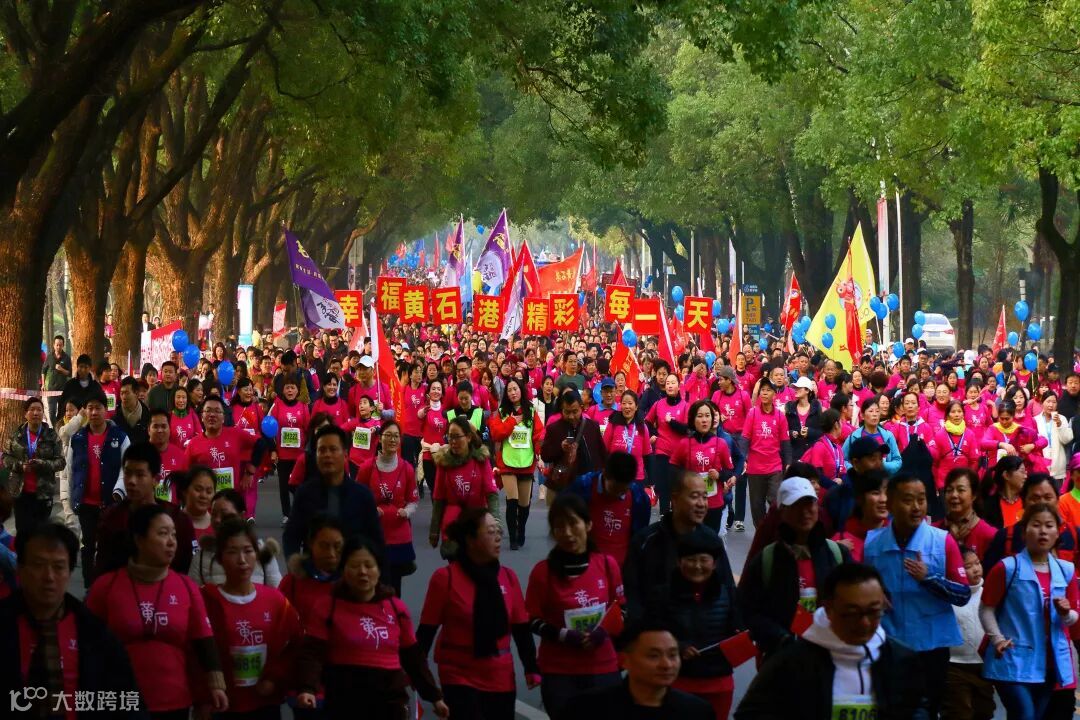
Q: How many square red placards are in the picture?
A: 10